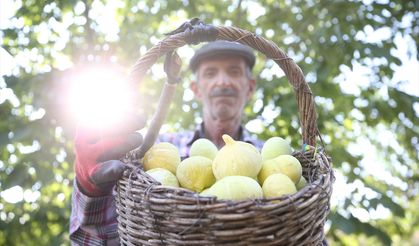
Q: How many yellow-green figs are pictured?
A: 10